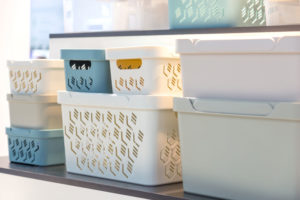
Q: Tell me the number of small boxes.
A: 5